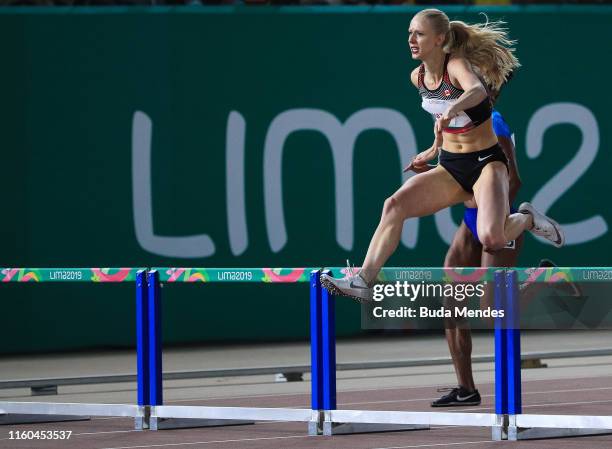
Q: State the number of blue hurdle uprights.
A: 6